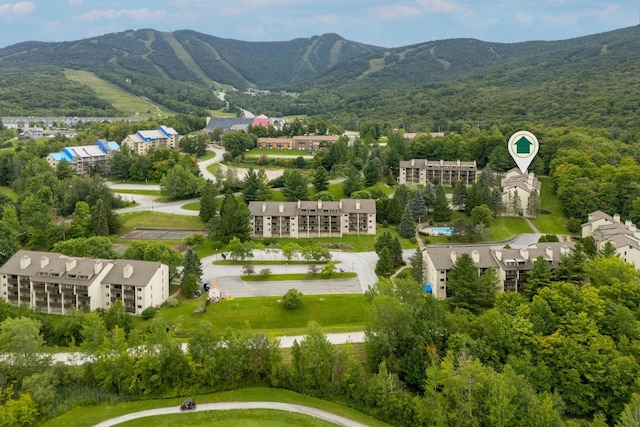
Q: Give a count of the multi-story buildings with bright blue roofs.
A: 2